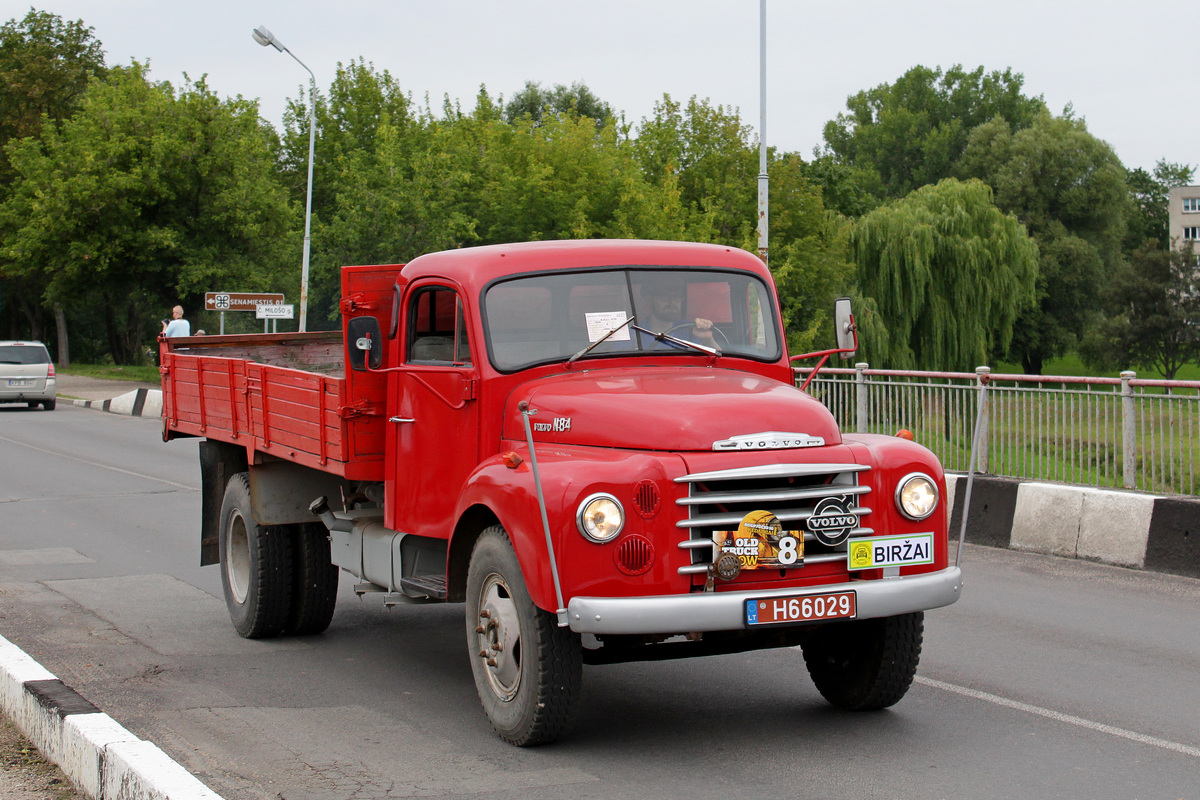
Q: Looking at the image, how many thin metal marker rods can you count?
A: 2